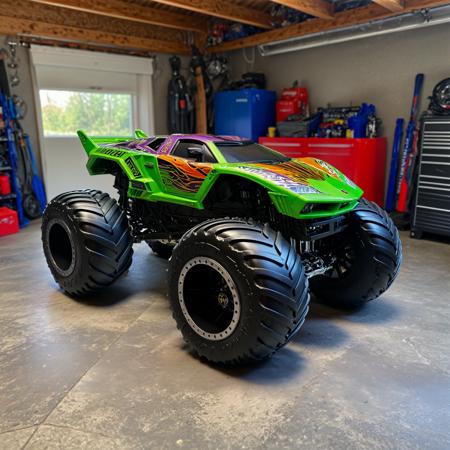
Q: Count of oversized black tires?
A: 4